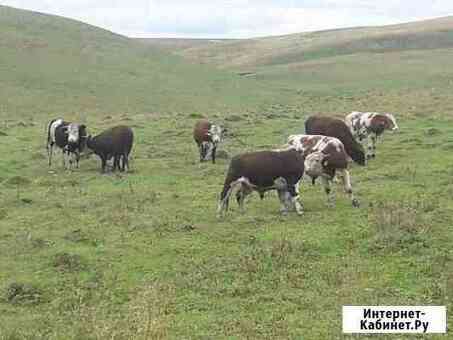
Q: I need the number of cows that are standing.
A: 7